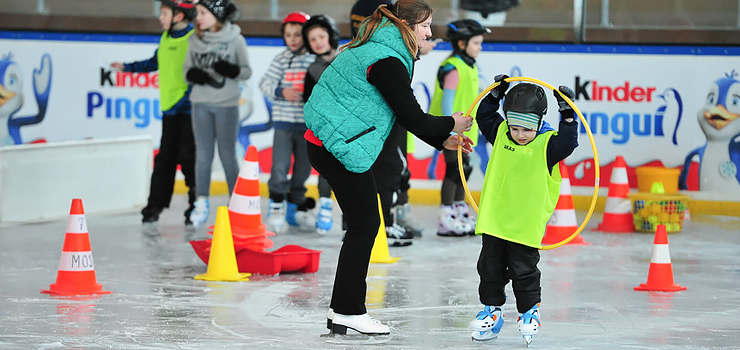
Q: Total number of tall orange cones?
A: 4